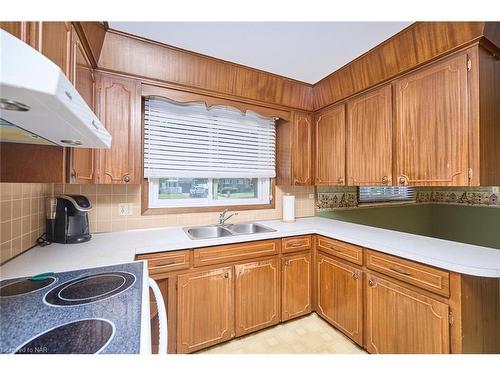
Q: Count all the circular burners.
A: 3